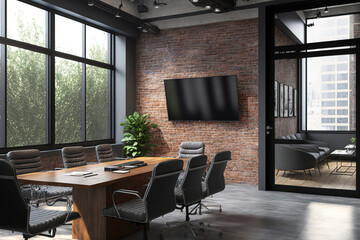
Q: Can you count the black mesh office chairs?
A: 8